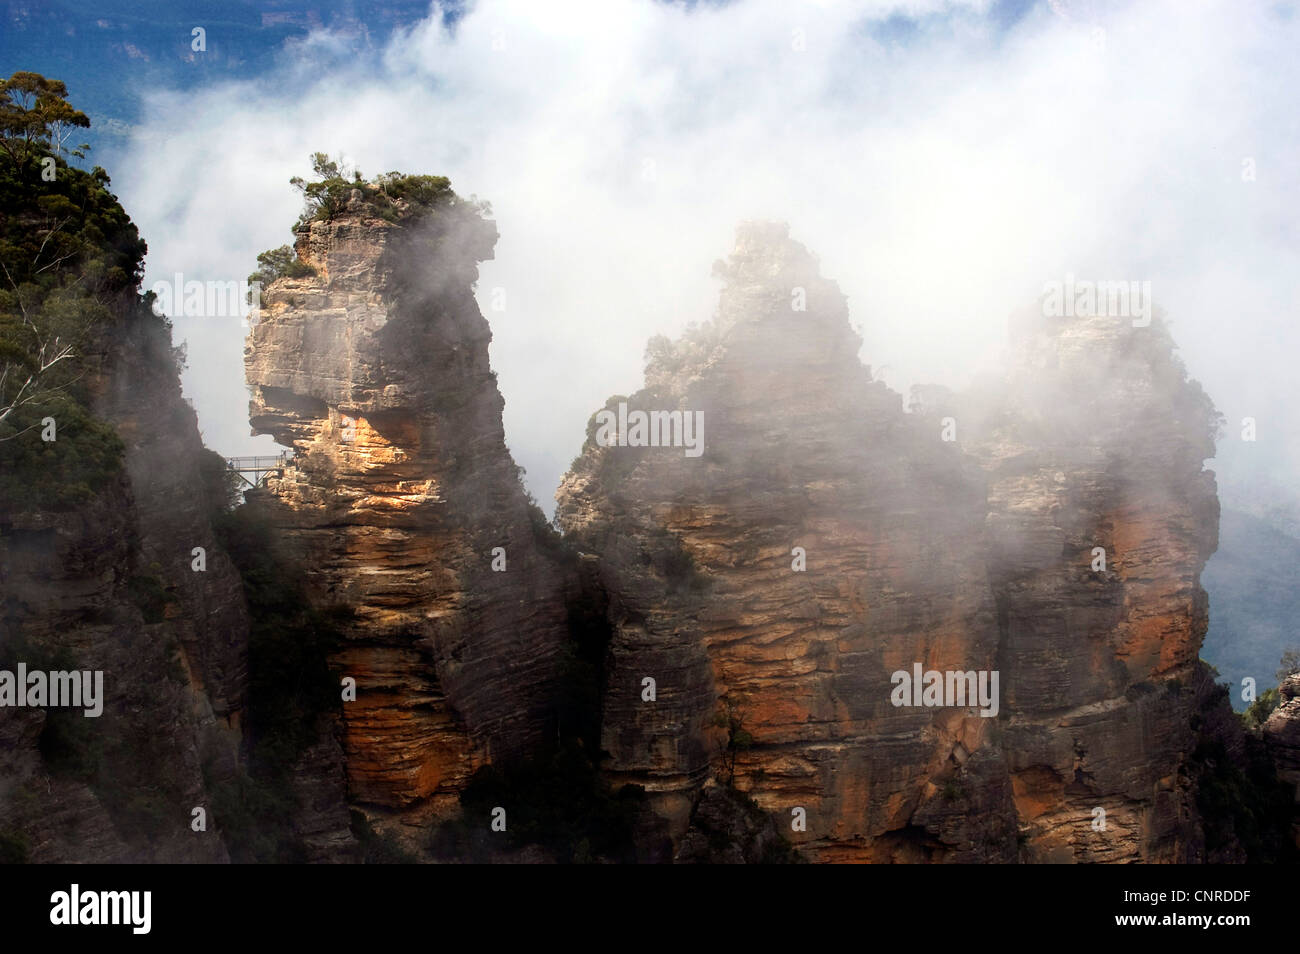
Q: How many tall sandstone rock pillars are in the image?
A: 3